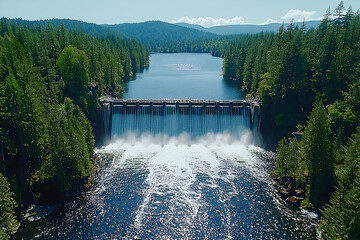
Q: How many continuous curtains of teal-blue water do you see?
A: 1